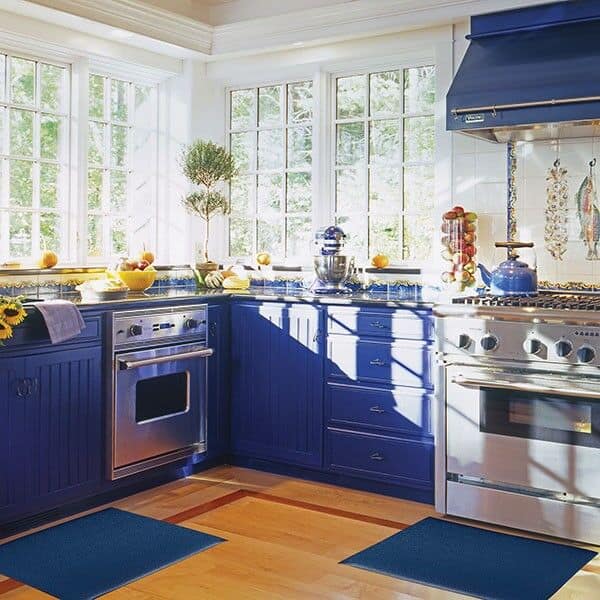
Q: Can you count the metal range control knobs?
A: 5